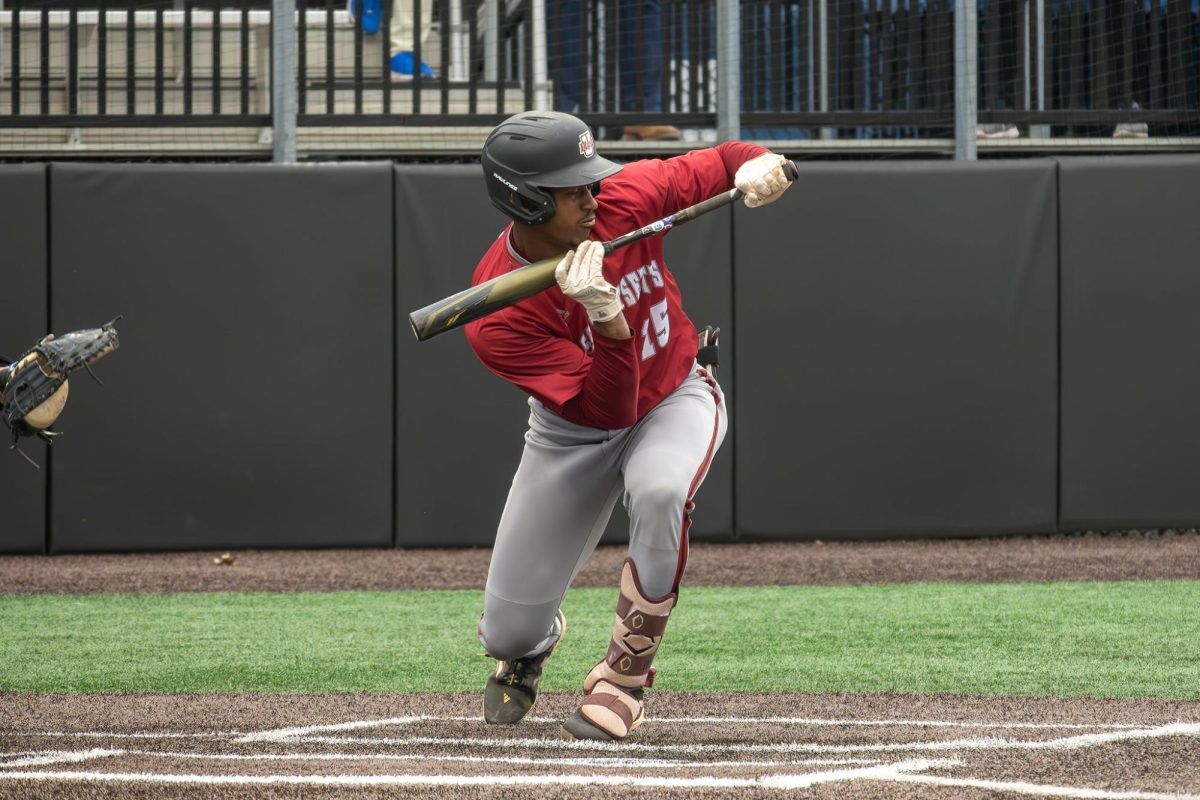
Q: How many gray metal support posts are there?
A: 3